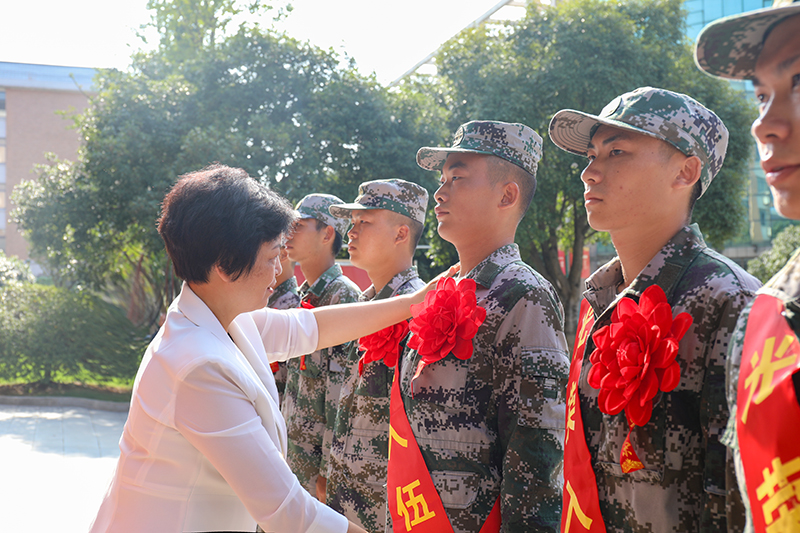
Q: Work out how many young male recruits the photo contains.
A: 6